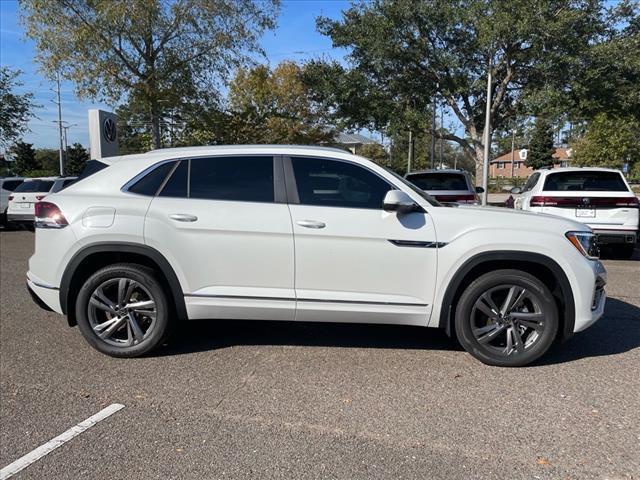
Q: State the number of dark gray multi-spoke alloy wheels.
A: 2